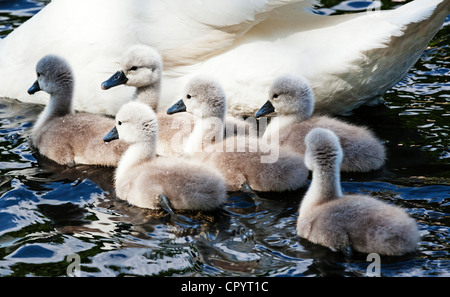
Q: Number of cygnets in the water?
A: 6